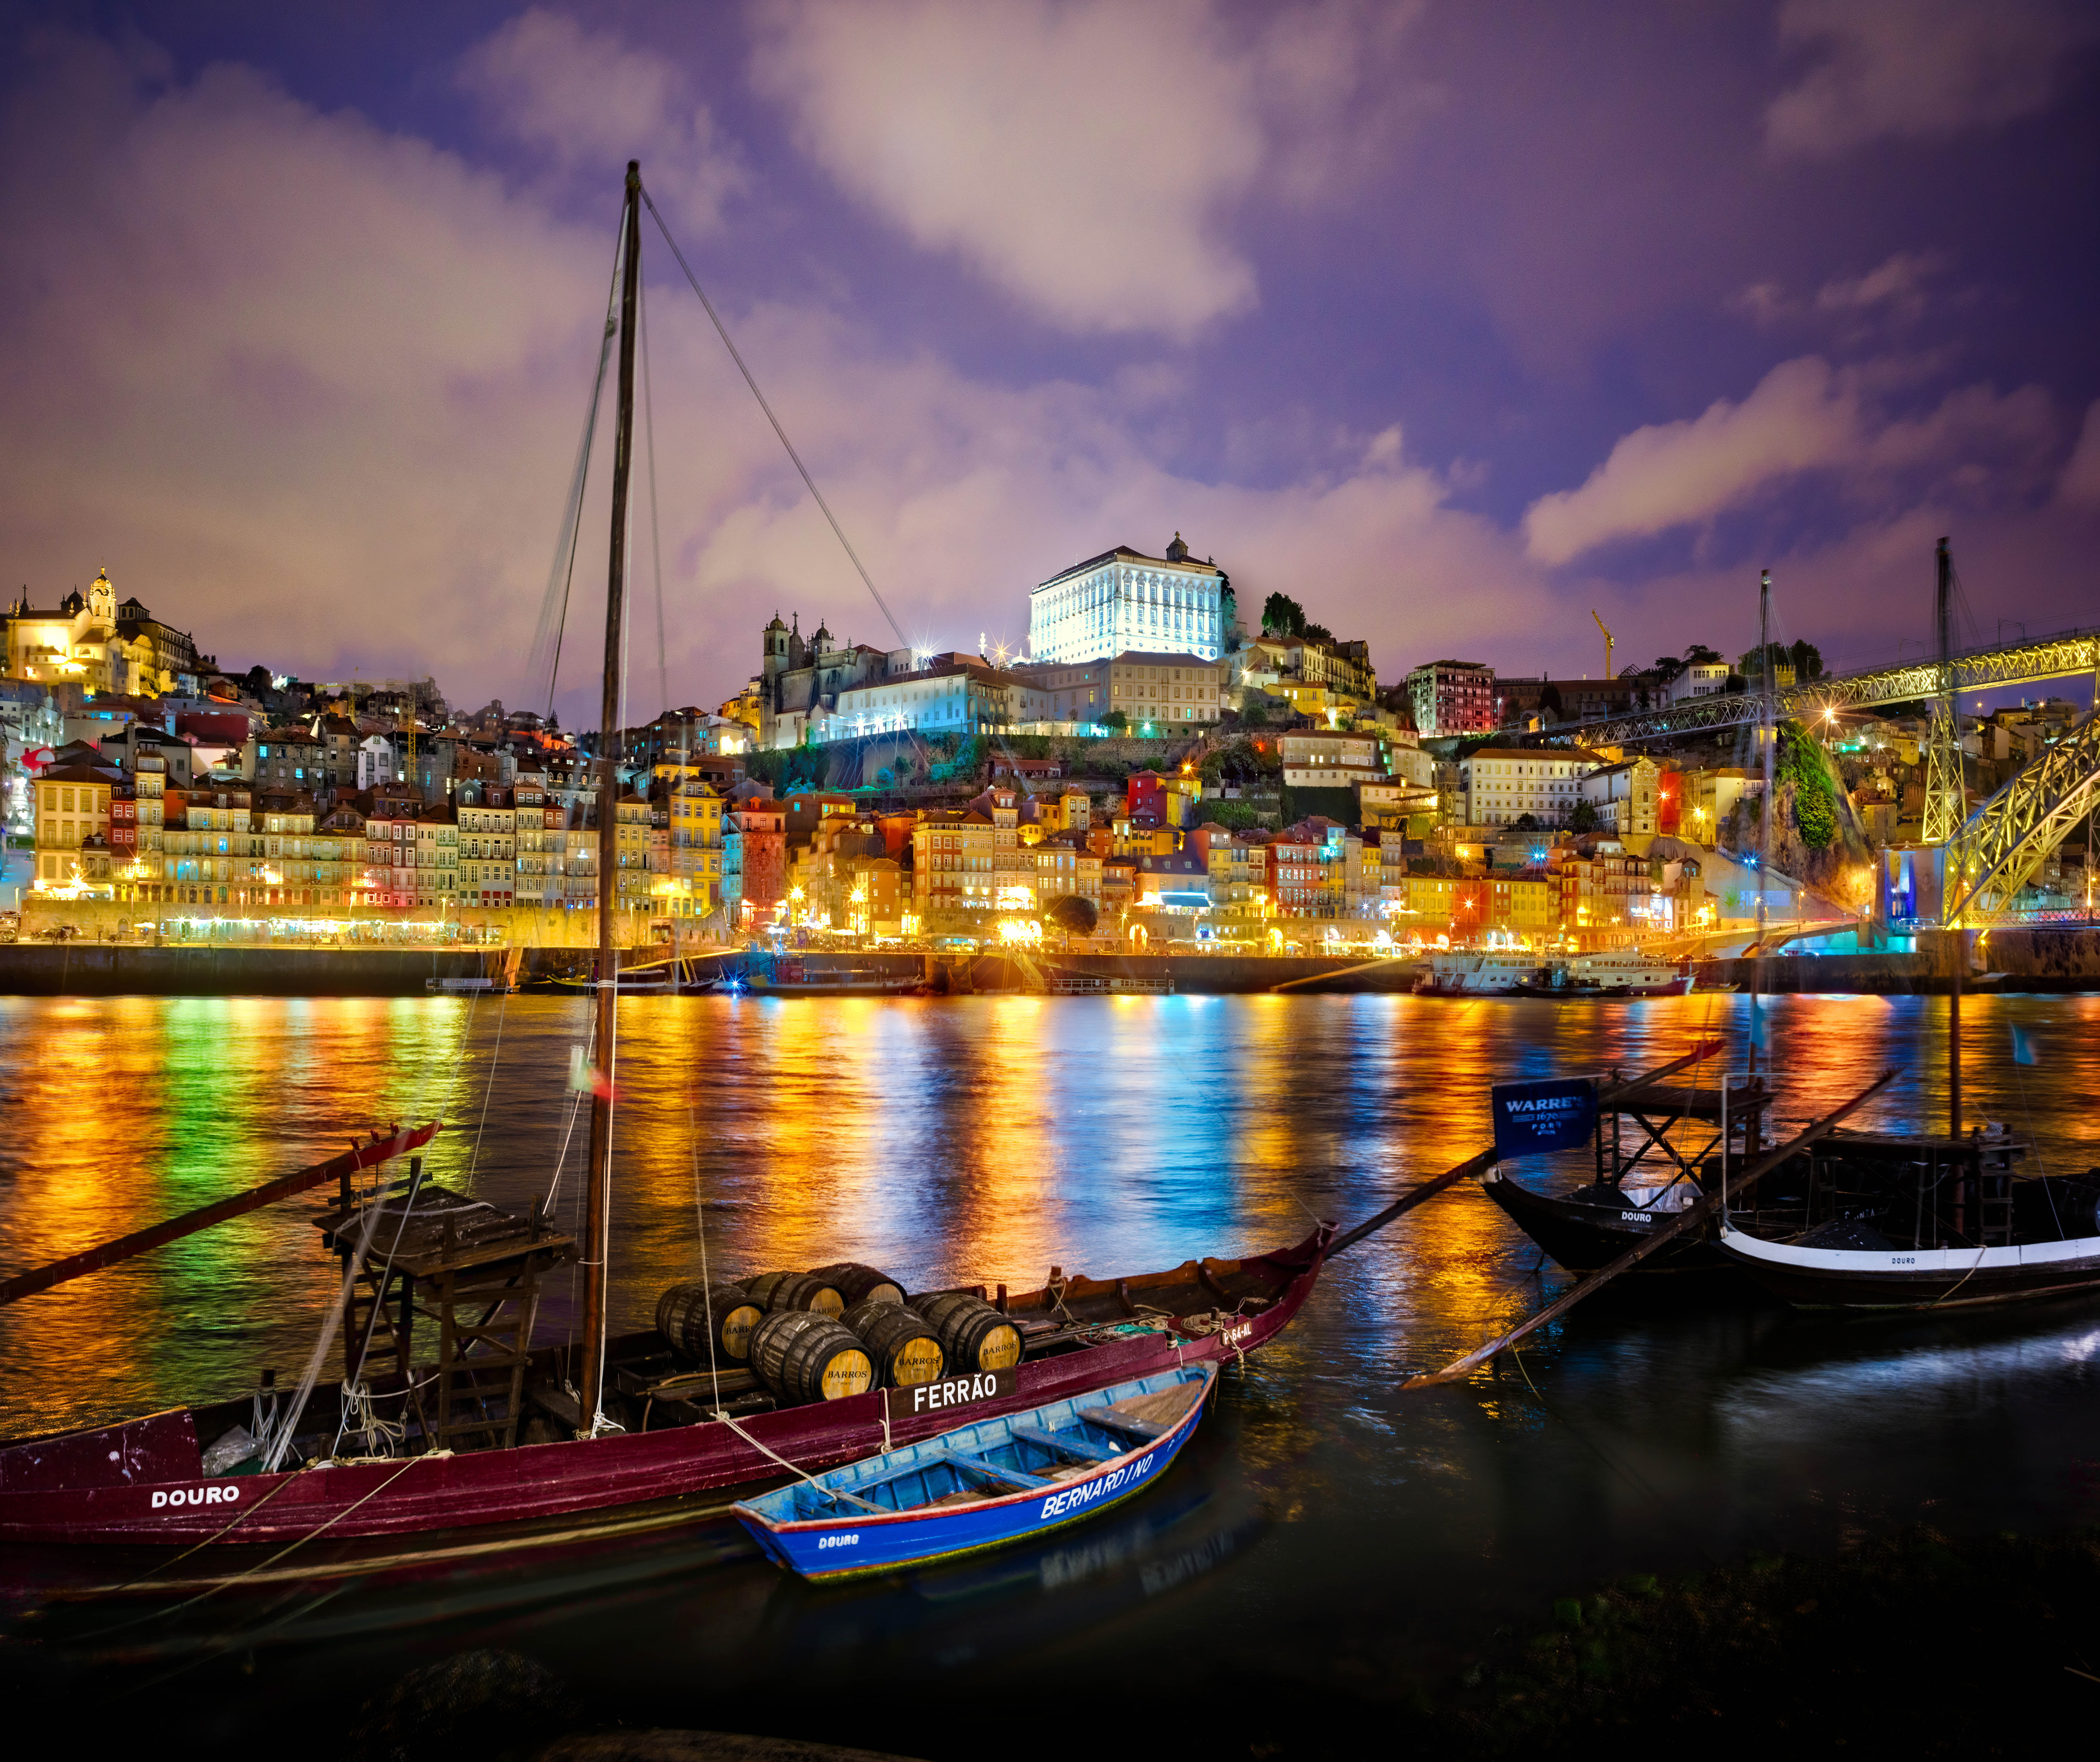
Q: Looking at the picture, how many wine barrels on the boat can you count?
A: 6